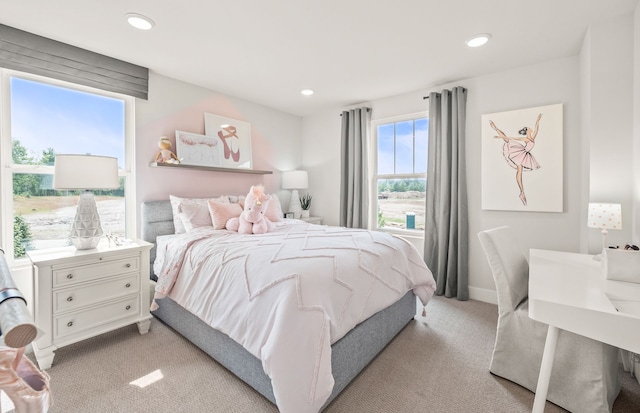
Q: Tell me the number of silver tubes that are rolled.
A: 1